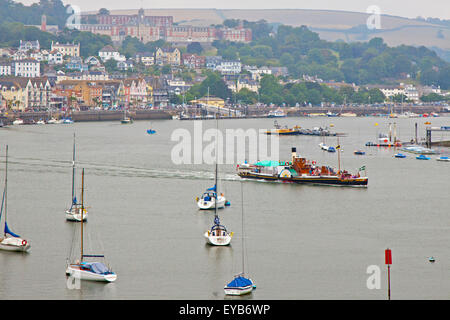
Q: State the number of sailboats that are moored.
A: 6